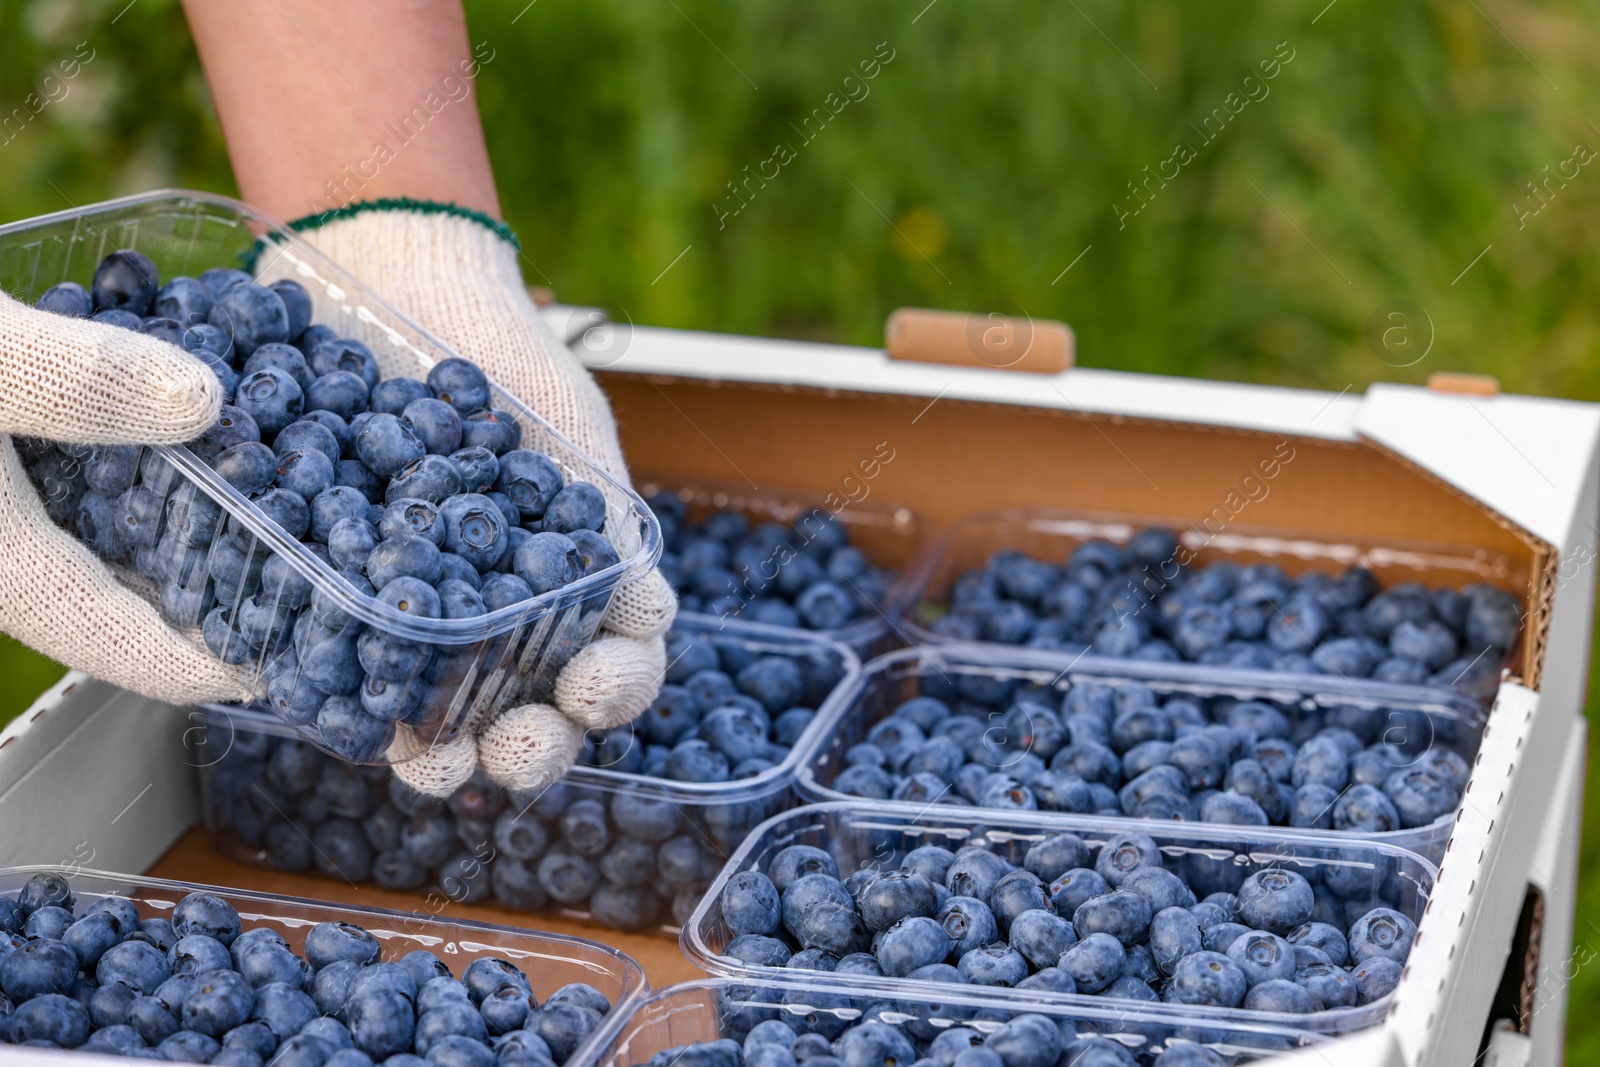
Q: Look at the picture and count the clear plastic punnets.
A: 8